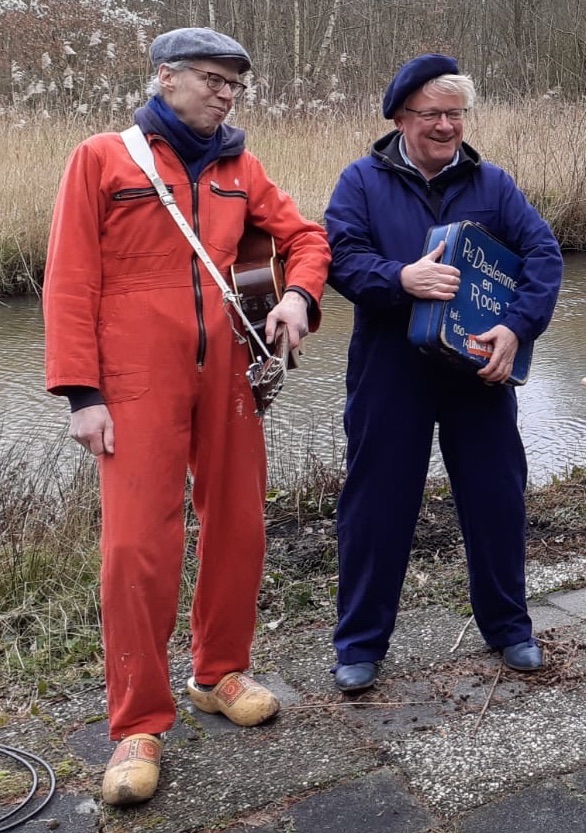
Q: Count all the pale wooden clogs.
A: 2